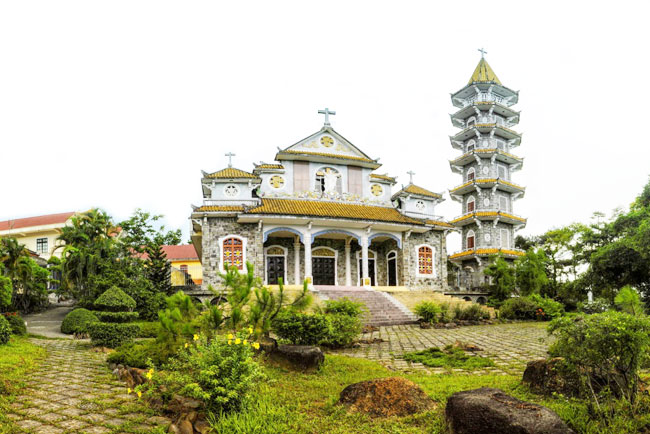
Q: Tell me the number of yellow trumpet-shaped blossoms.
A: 12